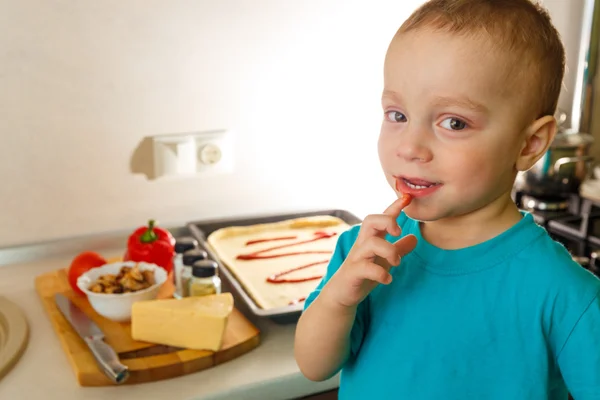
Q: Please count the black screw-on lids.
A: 3